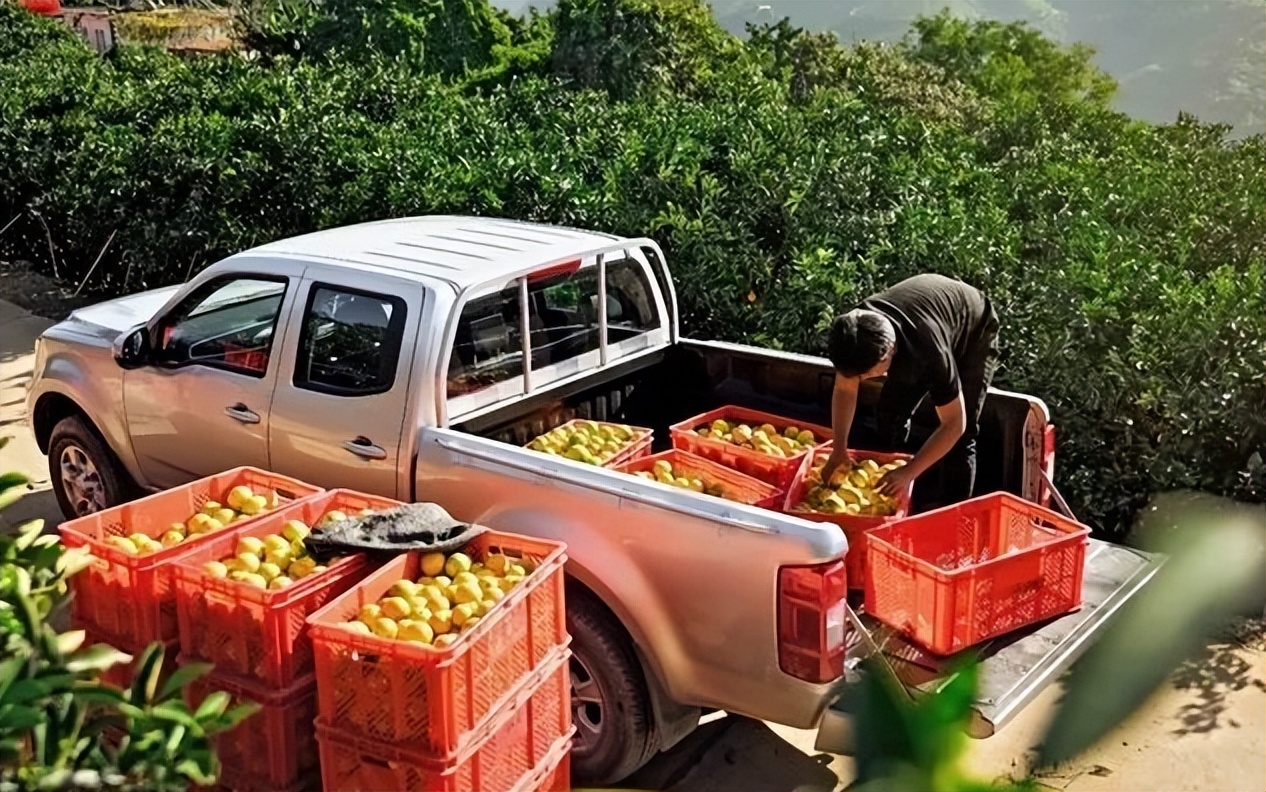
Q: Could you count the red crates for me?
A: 12